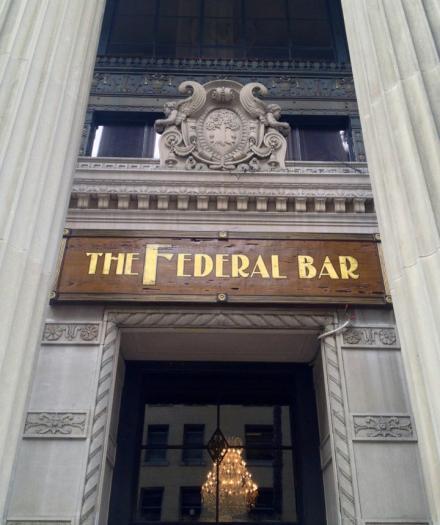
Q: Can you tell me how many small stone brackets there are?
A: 15